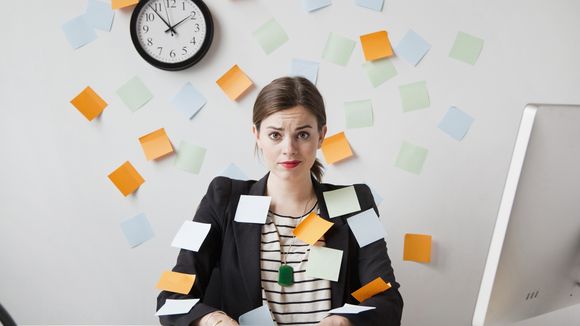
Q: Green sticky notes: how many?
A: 11